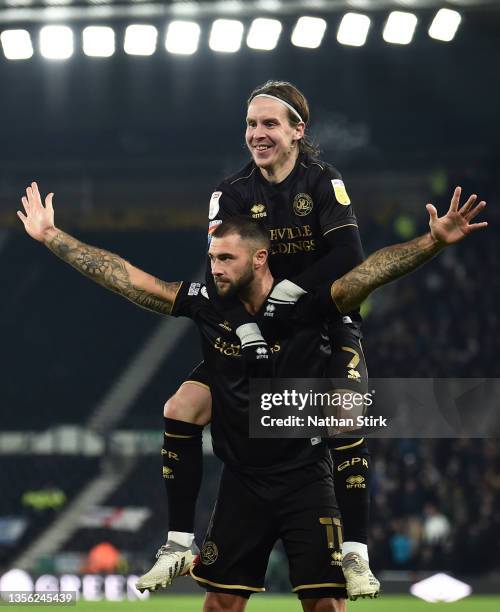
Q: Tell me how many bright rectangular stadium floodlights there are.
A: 11